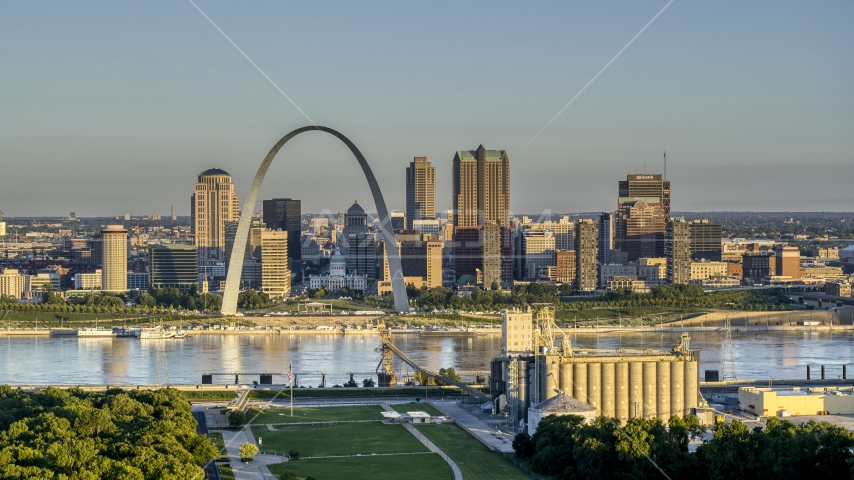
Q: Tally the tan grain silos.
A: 11